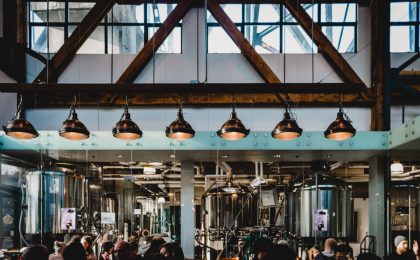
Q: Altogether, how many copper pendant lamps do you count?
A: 7